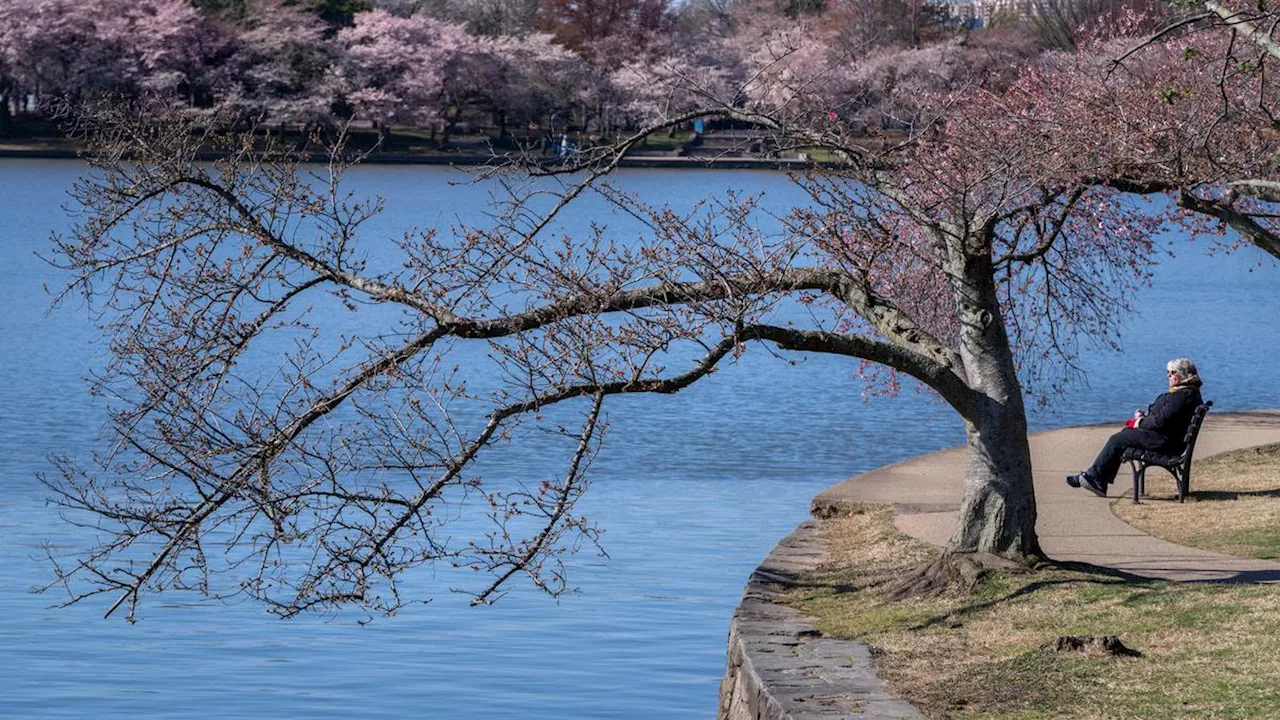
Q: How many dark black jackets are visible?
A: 1